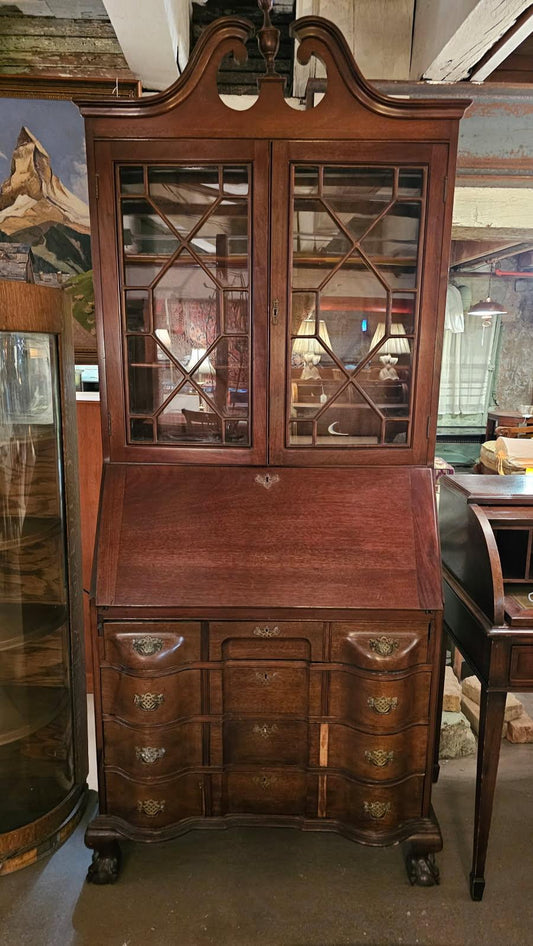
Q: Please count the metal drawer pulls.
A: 8